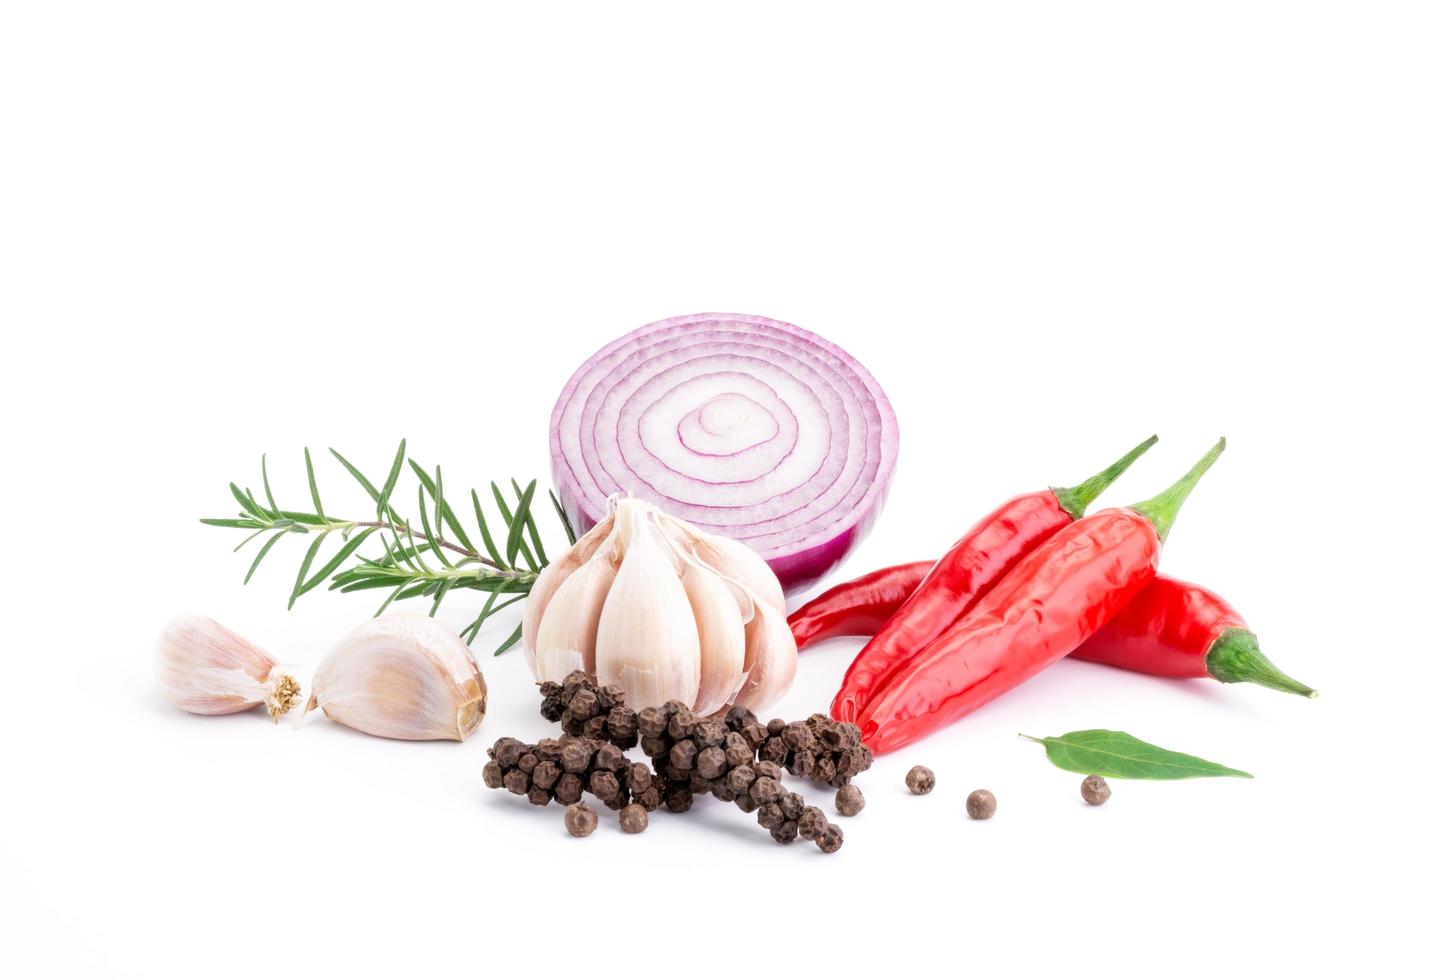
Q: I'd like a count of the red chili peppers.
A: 3